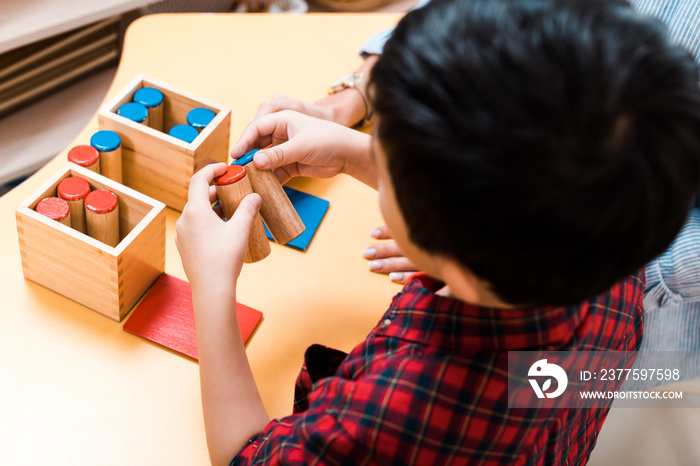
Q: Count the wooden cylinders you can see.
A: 11